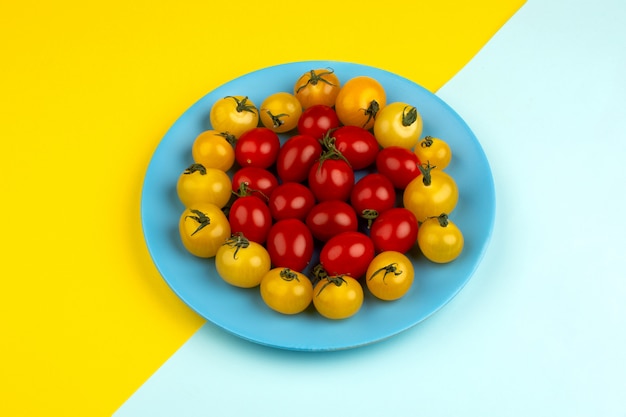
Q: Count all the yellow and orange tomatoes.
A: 15